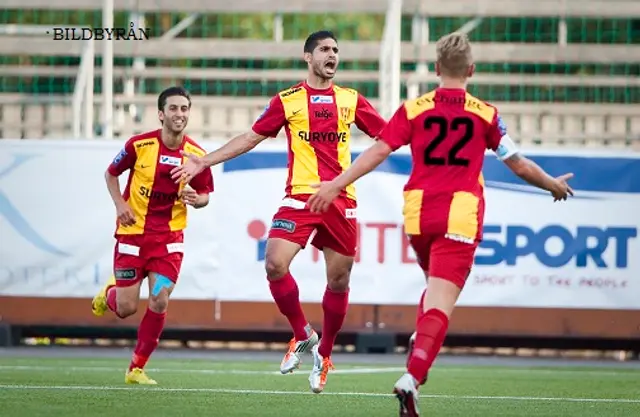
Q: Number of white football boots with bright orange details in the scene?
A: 2